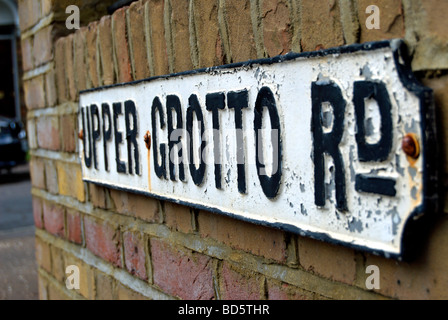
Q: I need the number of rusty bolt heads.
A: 3